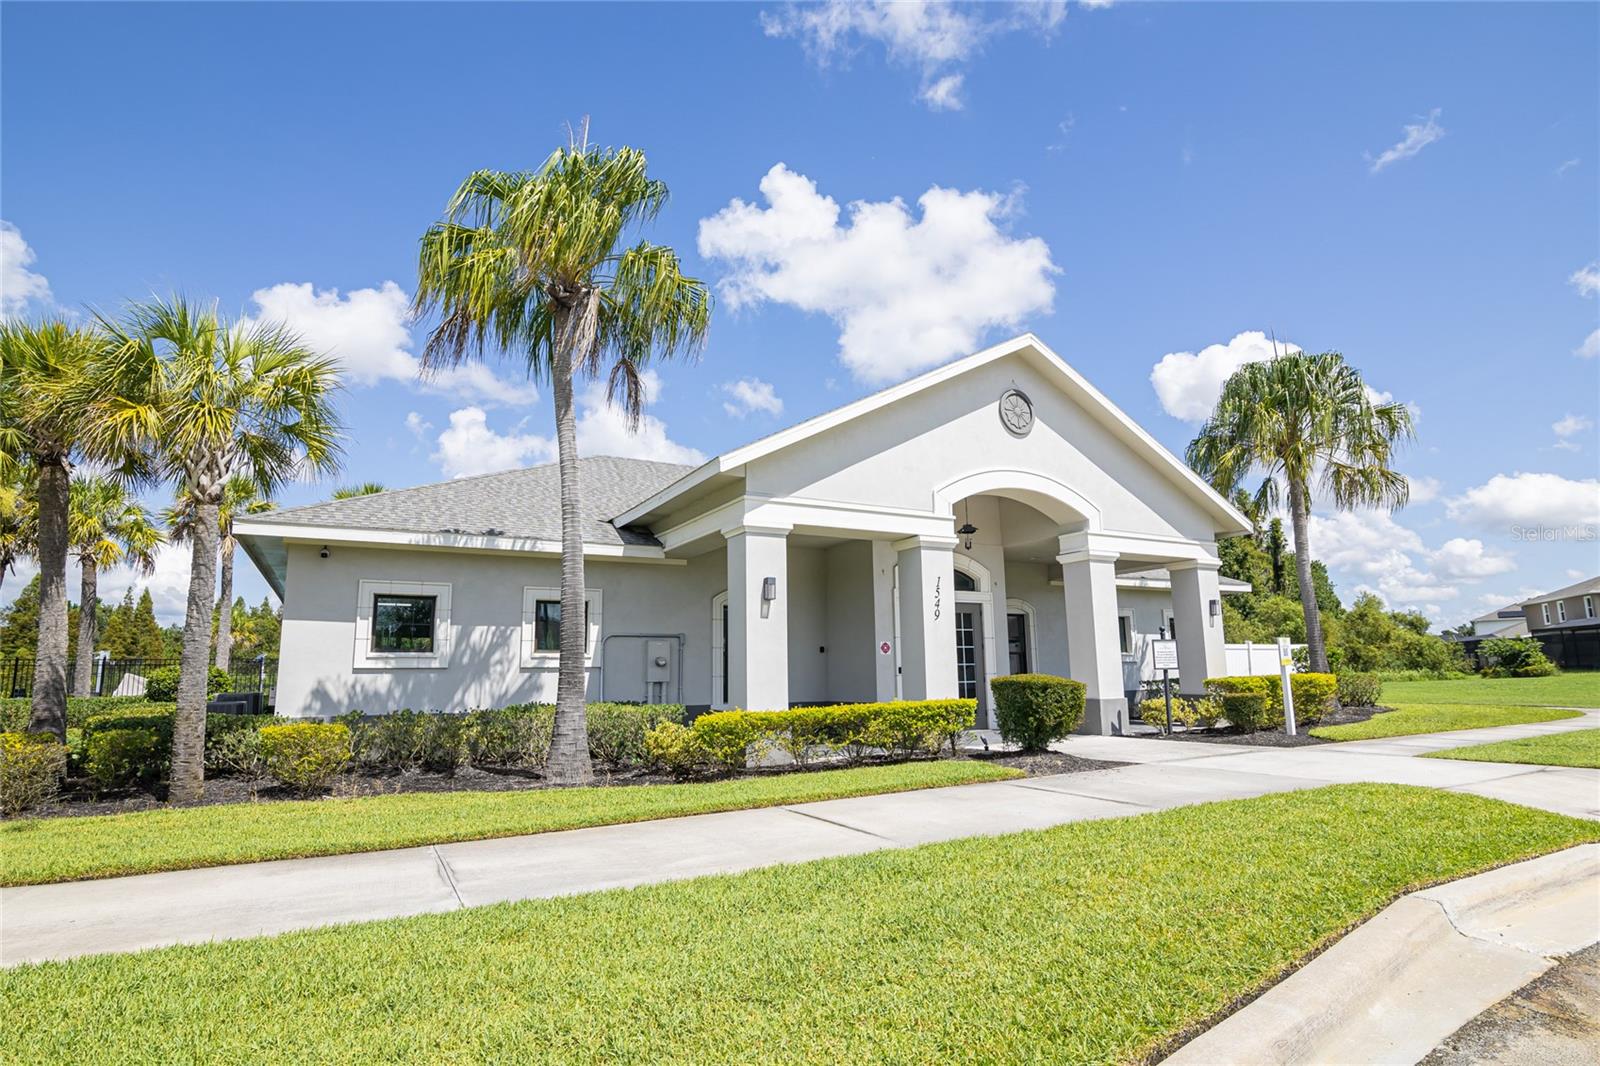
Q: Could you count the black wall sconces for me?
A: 2